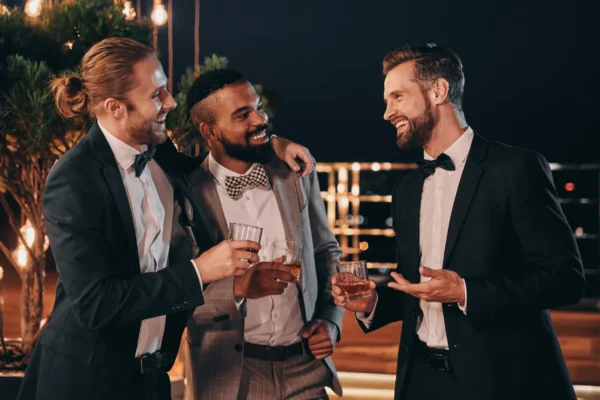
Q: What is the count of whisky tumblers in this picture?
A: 3